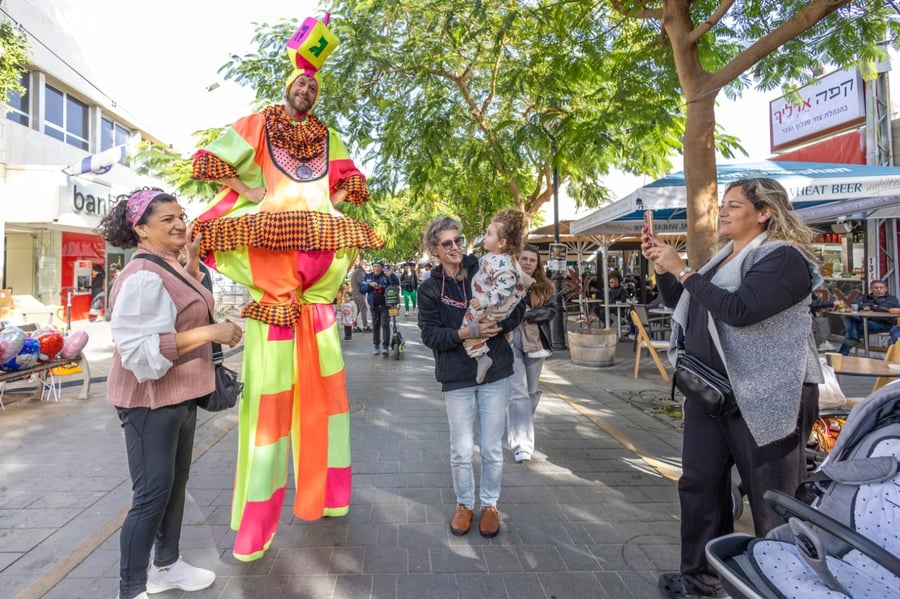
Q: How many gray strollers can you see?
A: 1